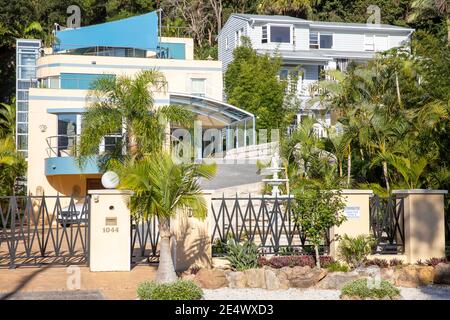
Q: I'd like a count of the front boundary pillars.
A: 4